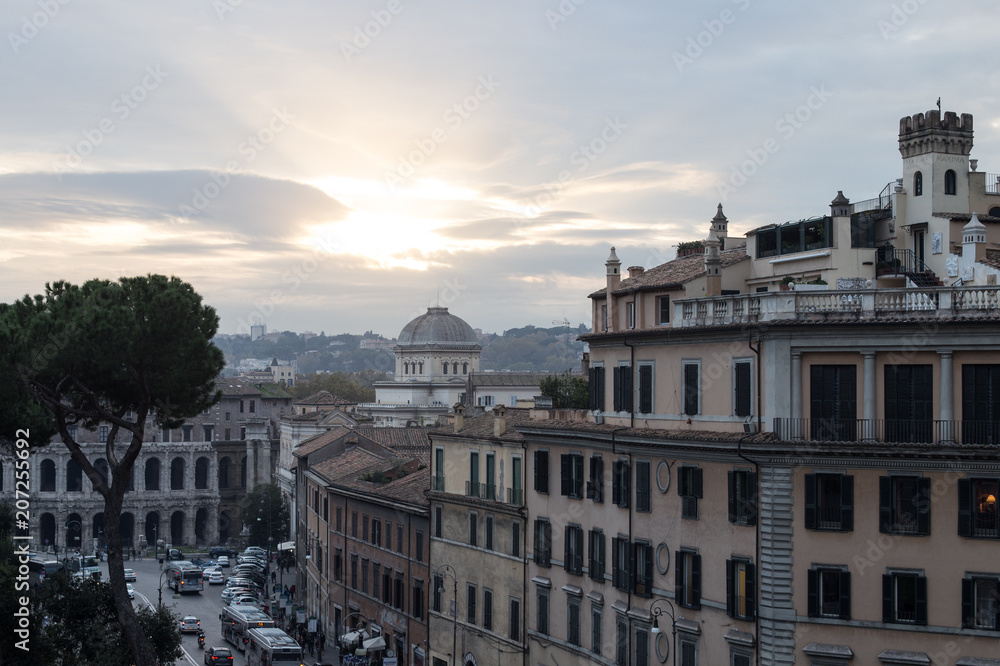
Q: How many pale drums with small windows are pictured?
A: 1